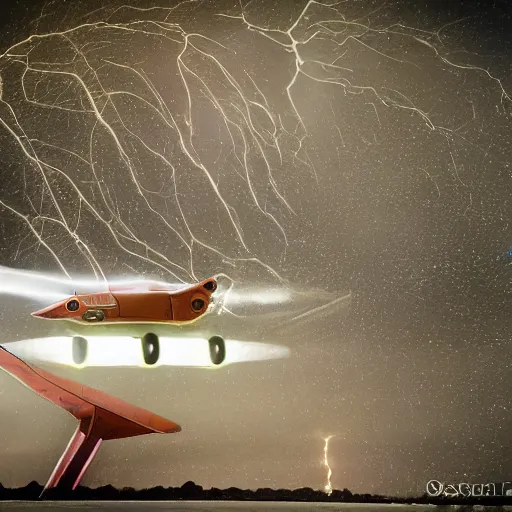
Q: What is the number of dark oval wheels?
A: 3